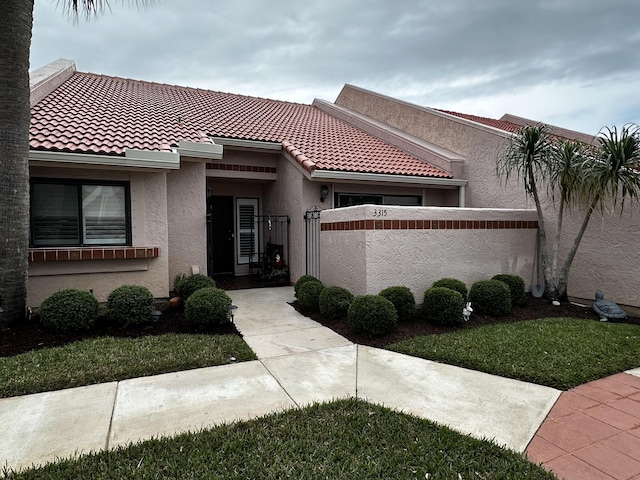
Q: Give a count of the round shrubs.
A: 13